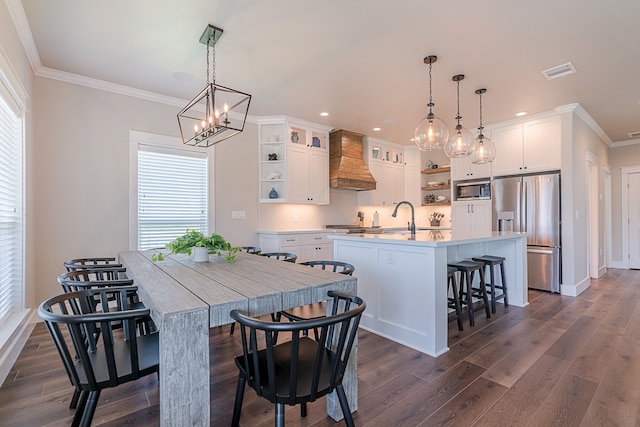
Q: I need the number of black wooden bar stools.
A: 3